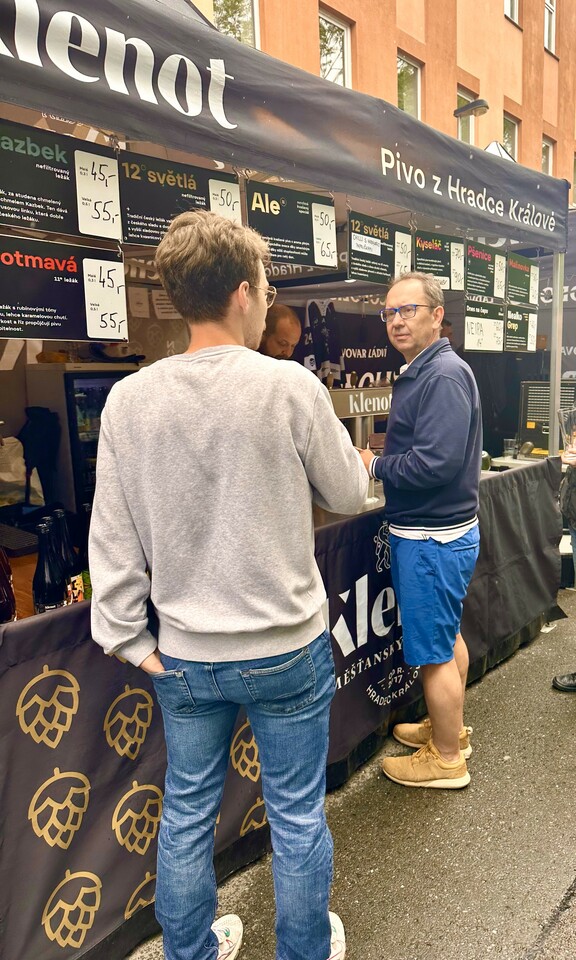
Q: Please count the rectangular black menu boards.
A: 10